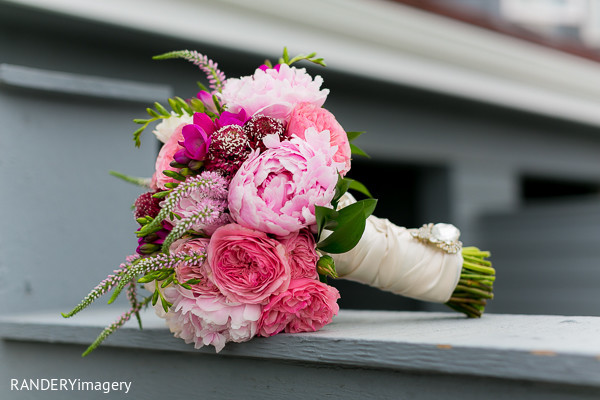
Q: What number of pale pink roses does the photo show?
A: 3